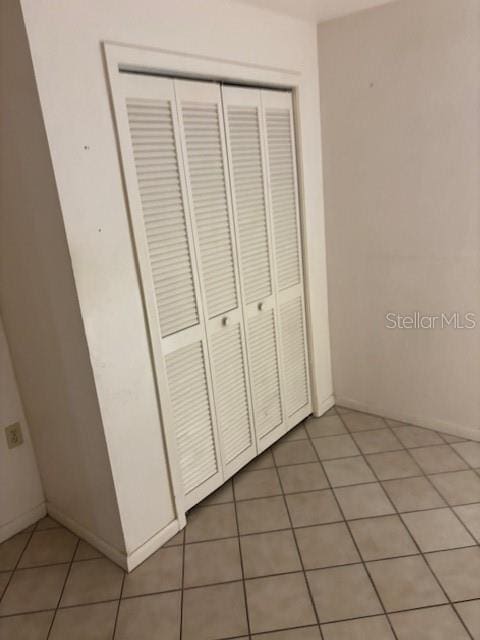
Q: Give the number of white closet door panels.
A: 4